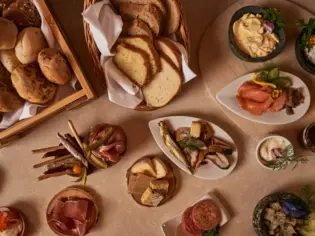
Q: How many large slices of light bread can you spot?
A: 4